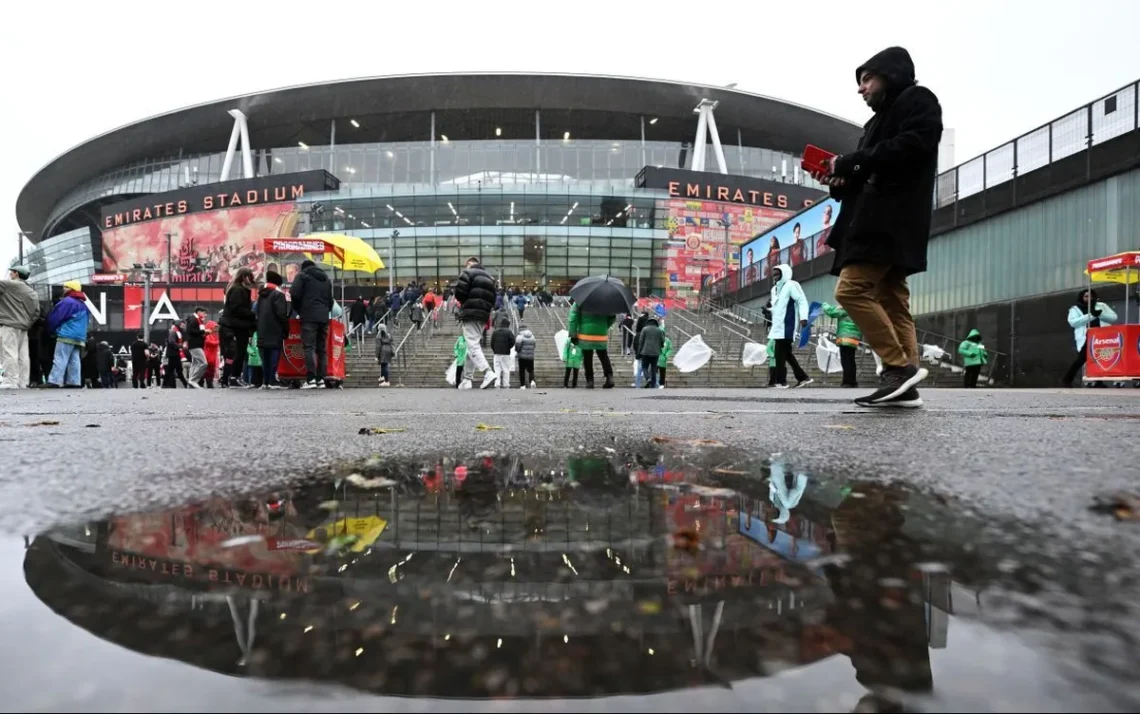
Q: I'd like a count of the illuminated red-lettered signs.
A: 2